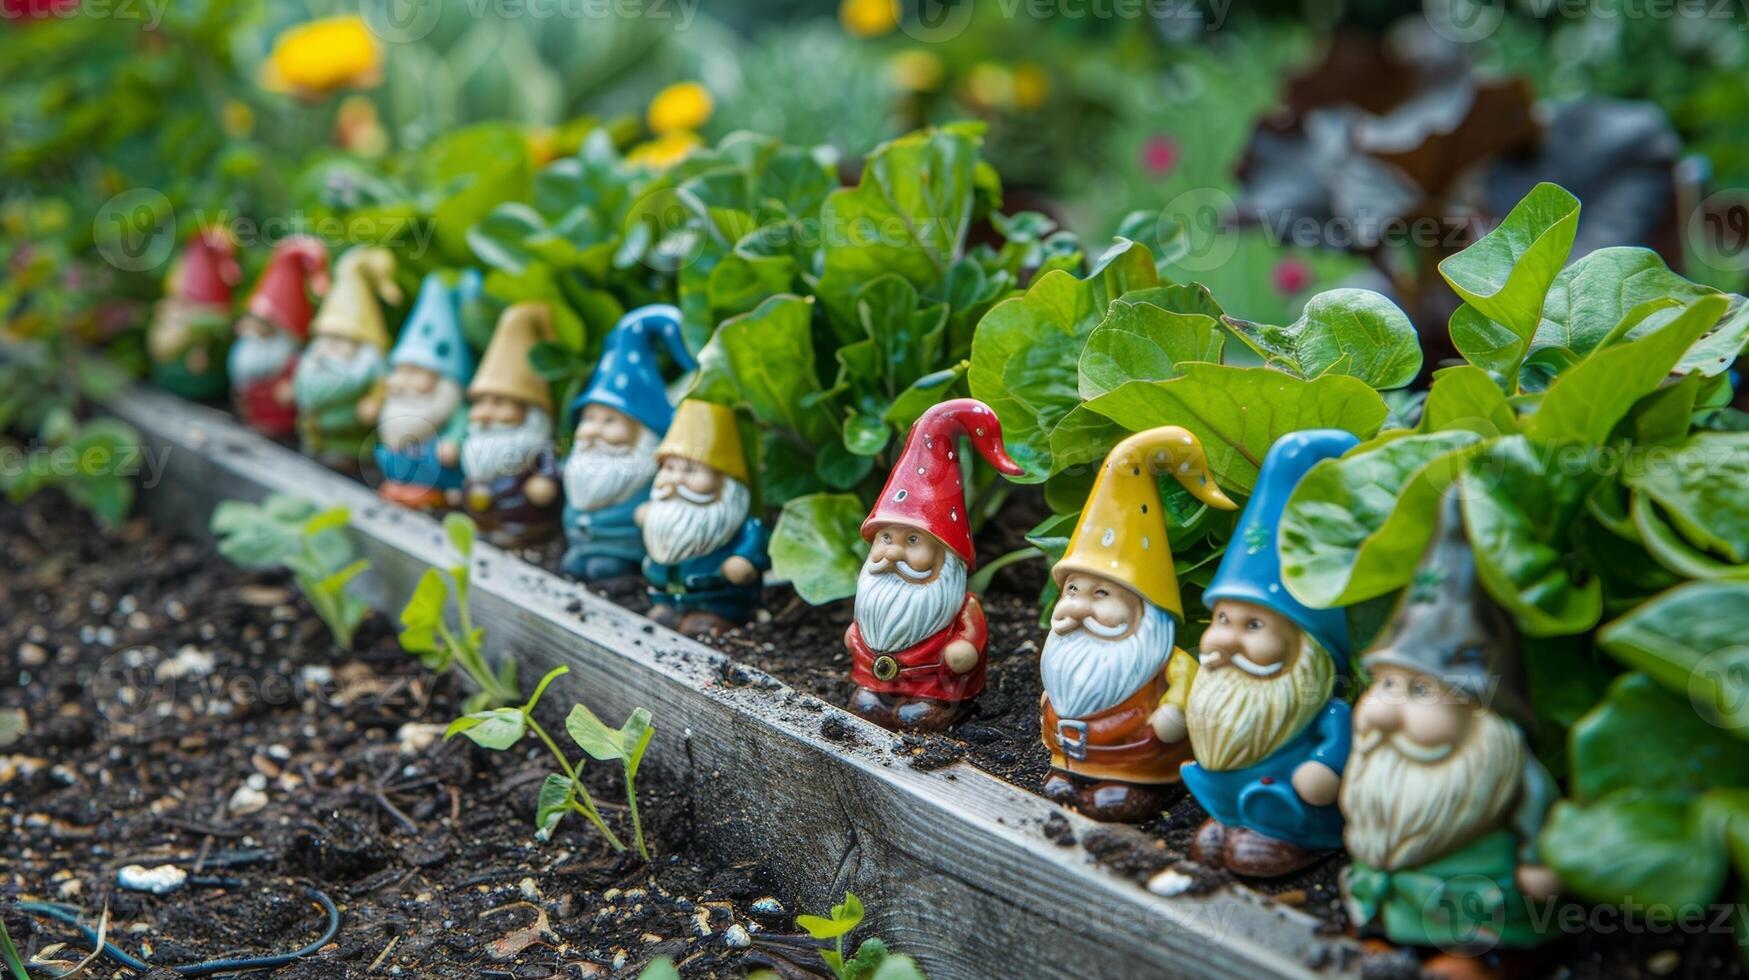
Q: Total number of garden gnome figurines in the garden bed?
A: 11